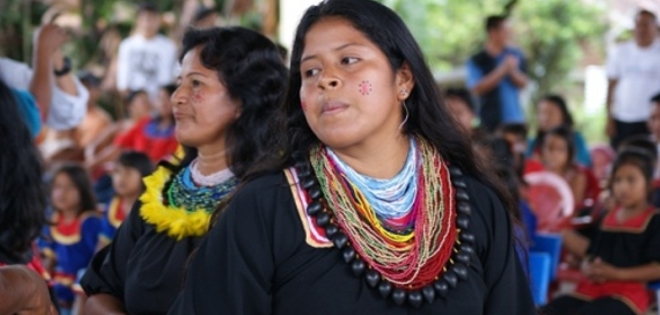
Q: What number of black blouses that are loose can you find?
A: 2